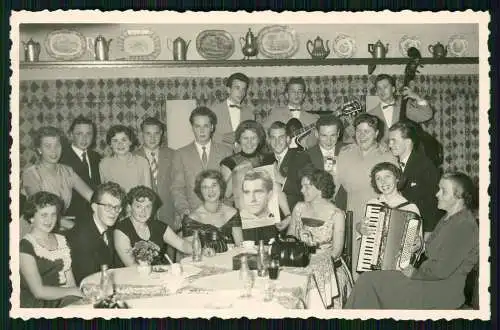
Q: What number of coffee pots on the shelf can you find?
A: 7